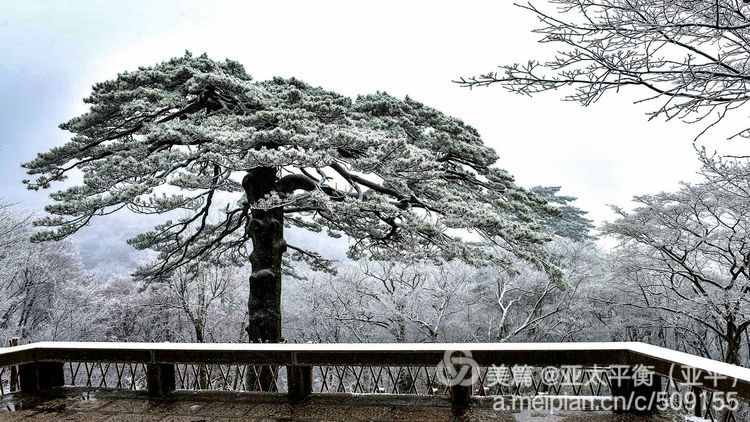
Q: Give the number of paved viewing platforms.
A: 1